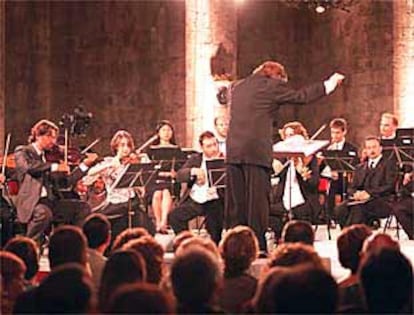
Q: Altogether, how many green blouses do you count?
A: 0